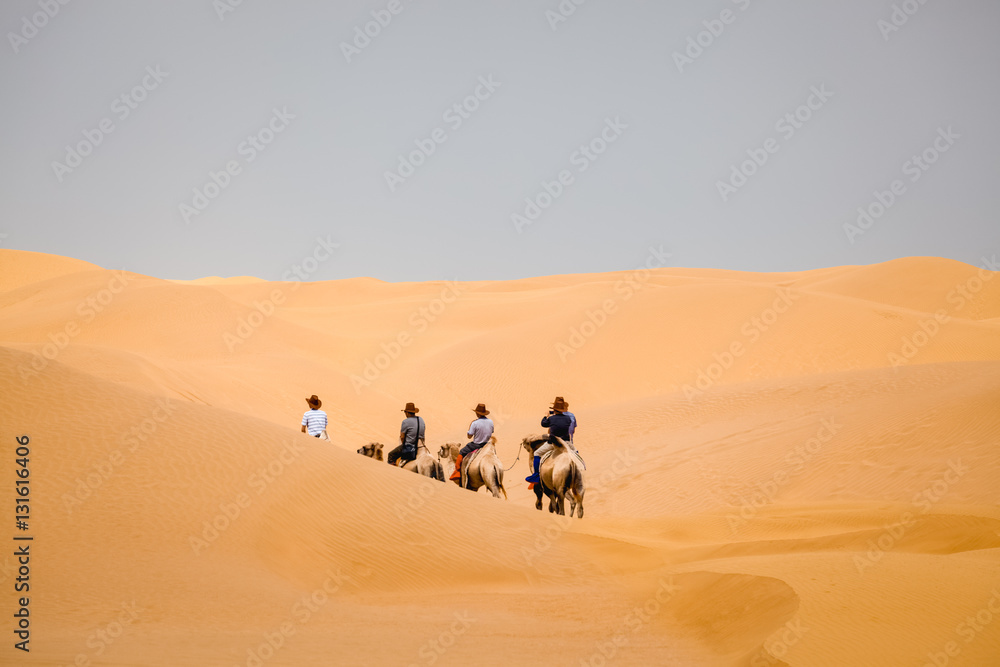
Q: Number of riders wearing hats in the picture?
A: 5